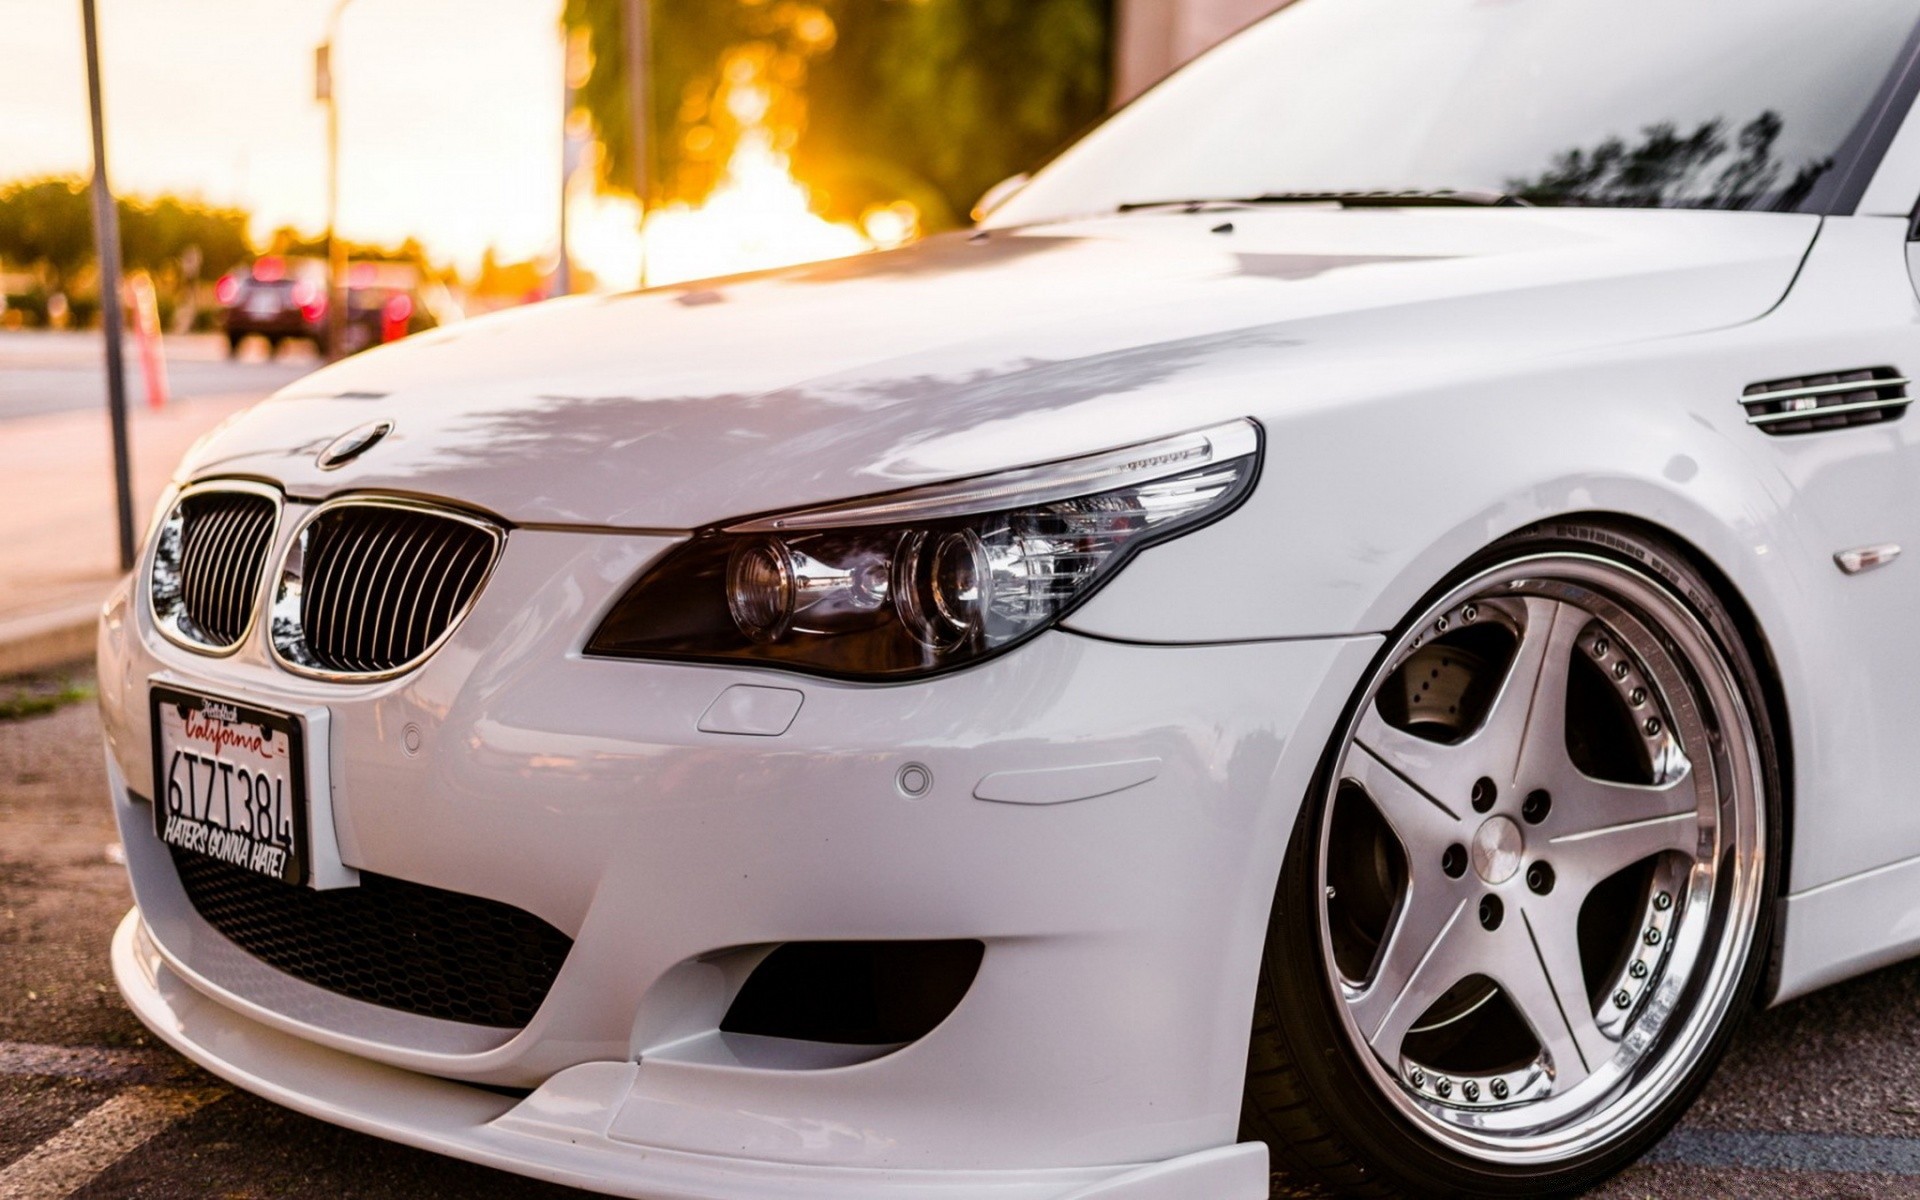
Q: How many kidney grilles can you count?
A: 2